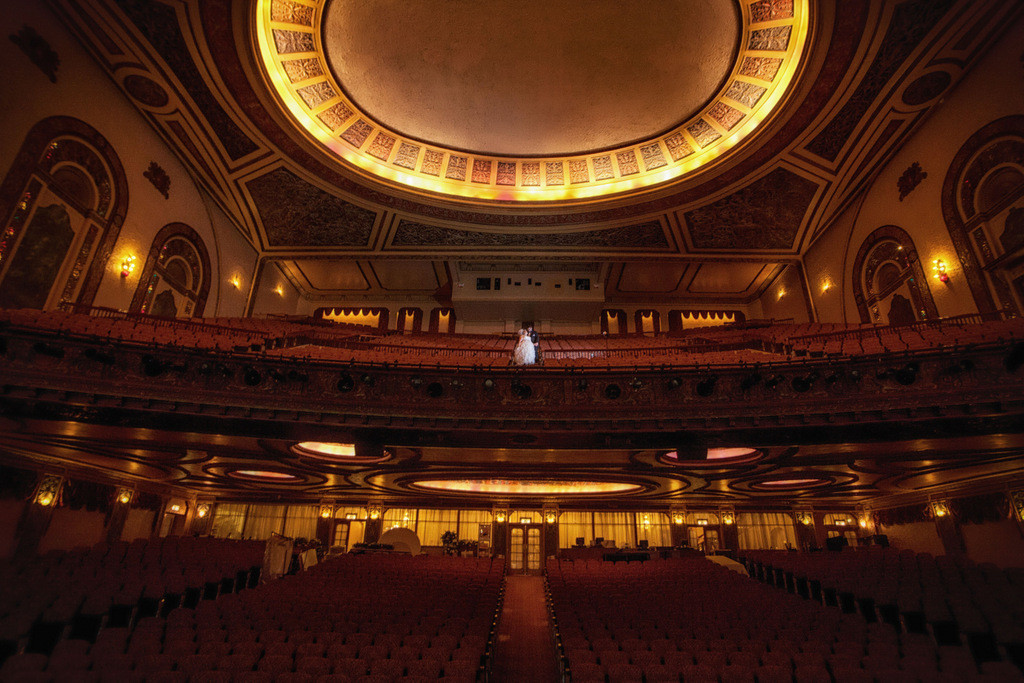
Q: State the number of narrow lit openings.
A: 4